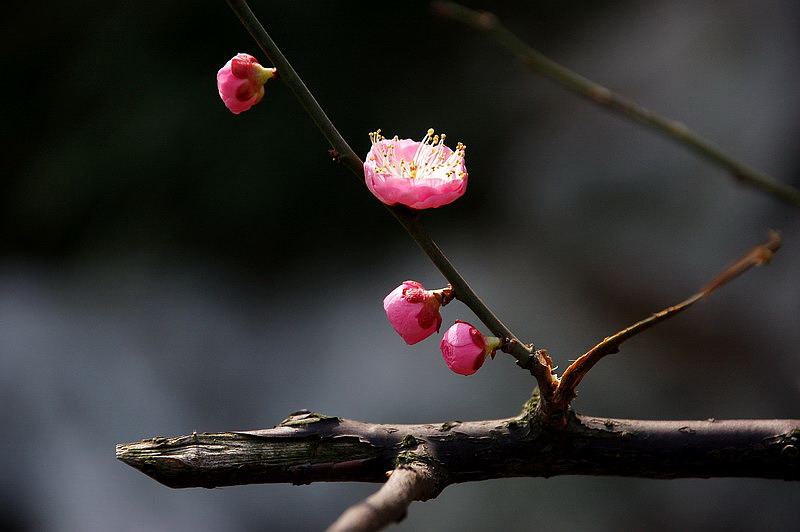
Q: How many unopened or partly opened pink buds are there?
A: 3